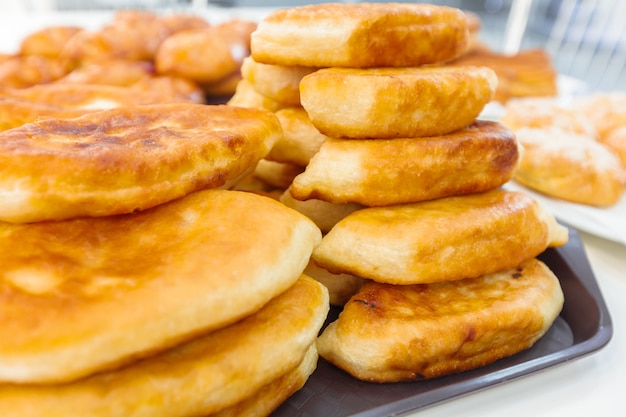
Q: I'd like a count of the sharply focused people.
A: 0